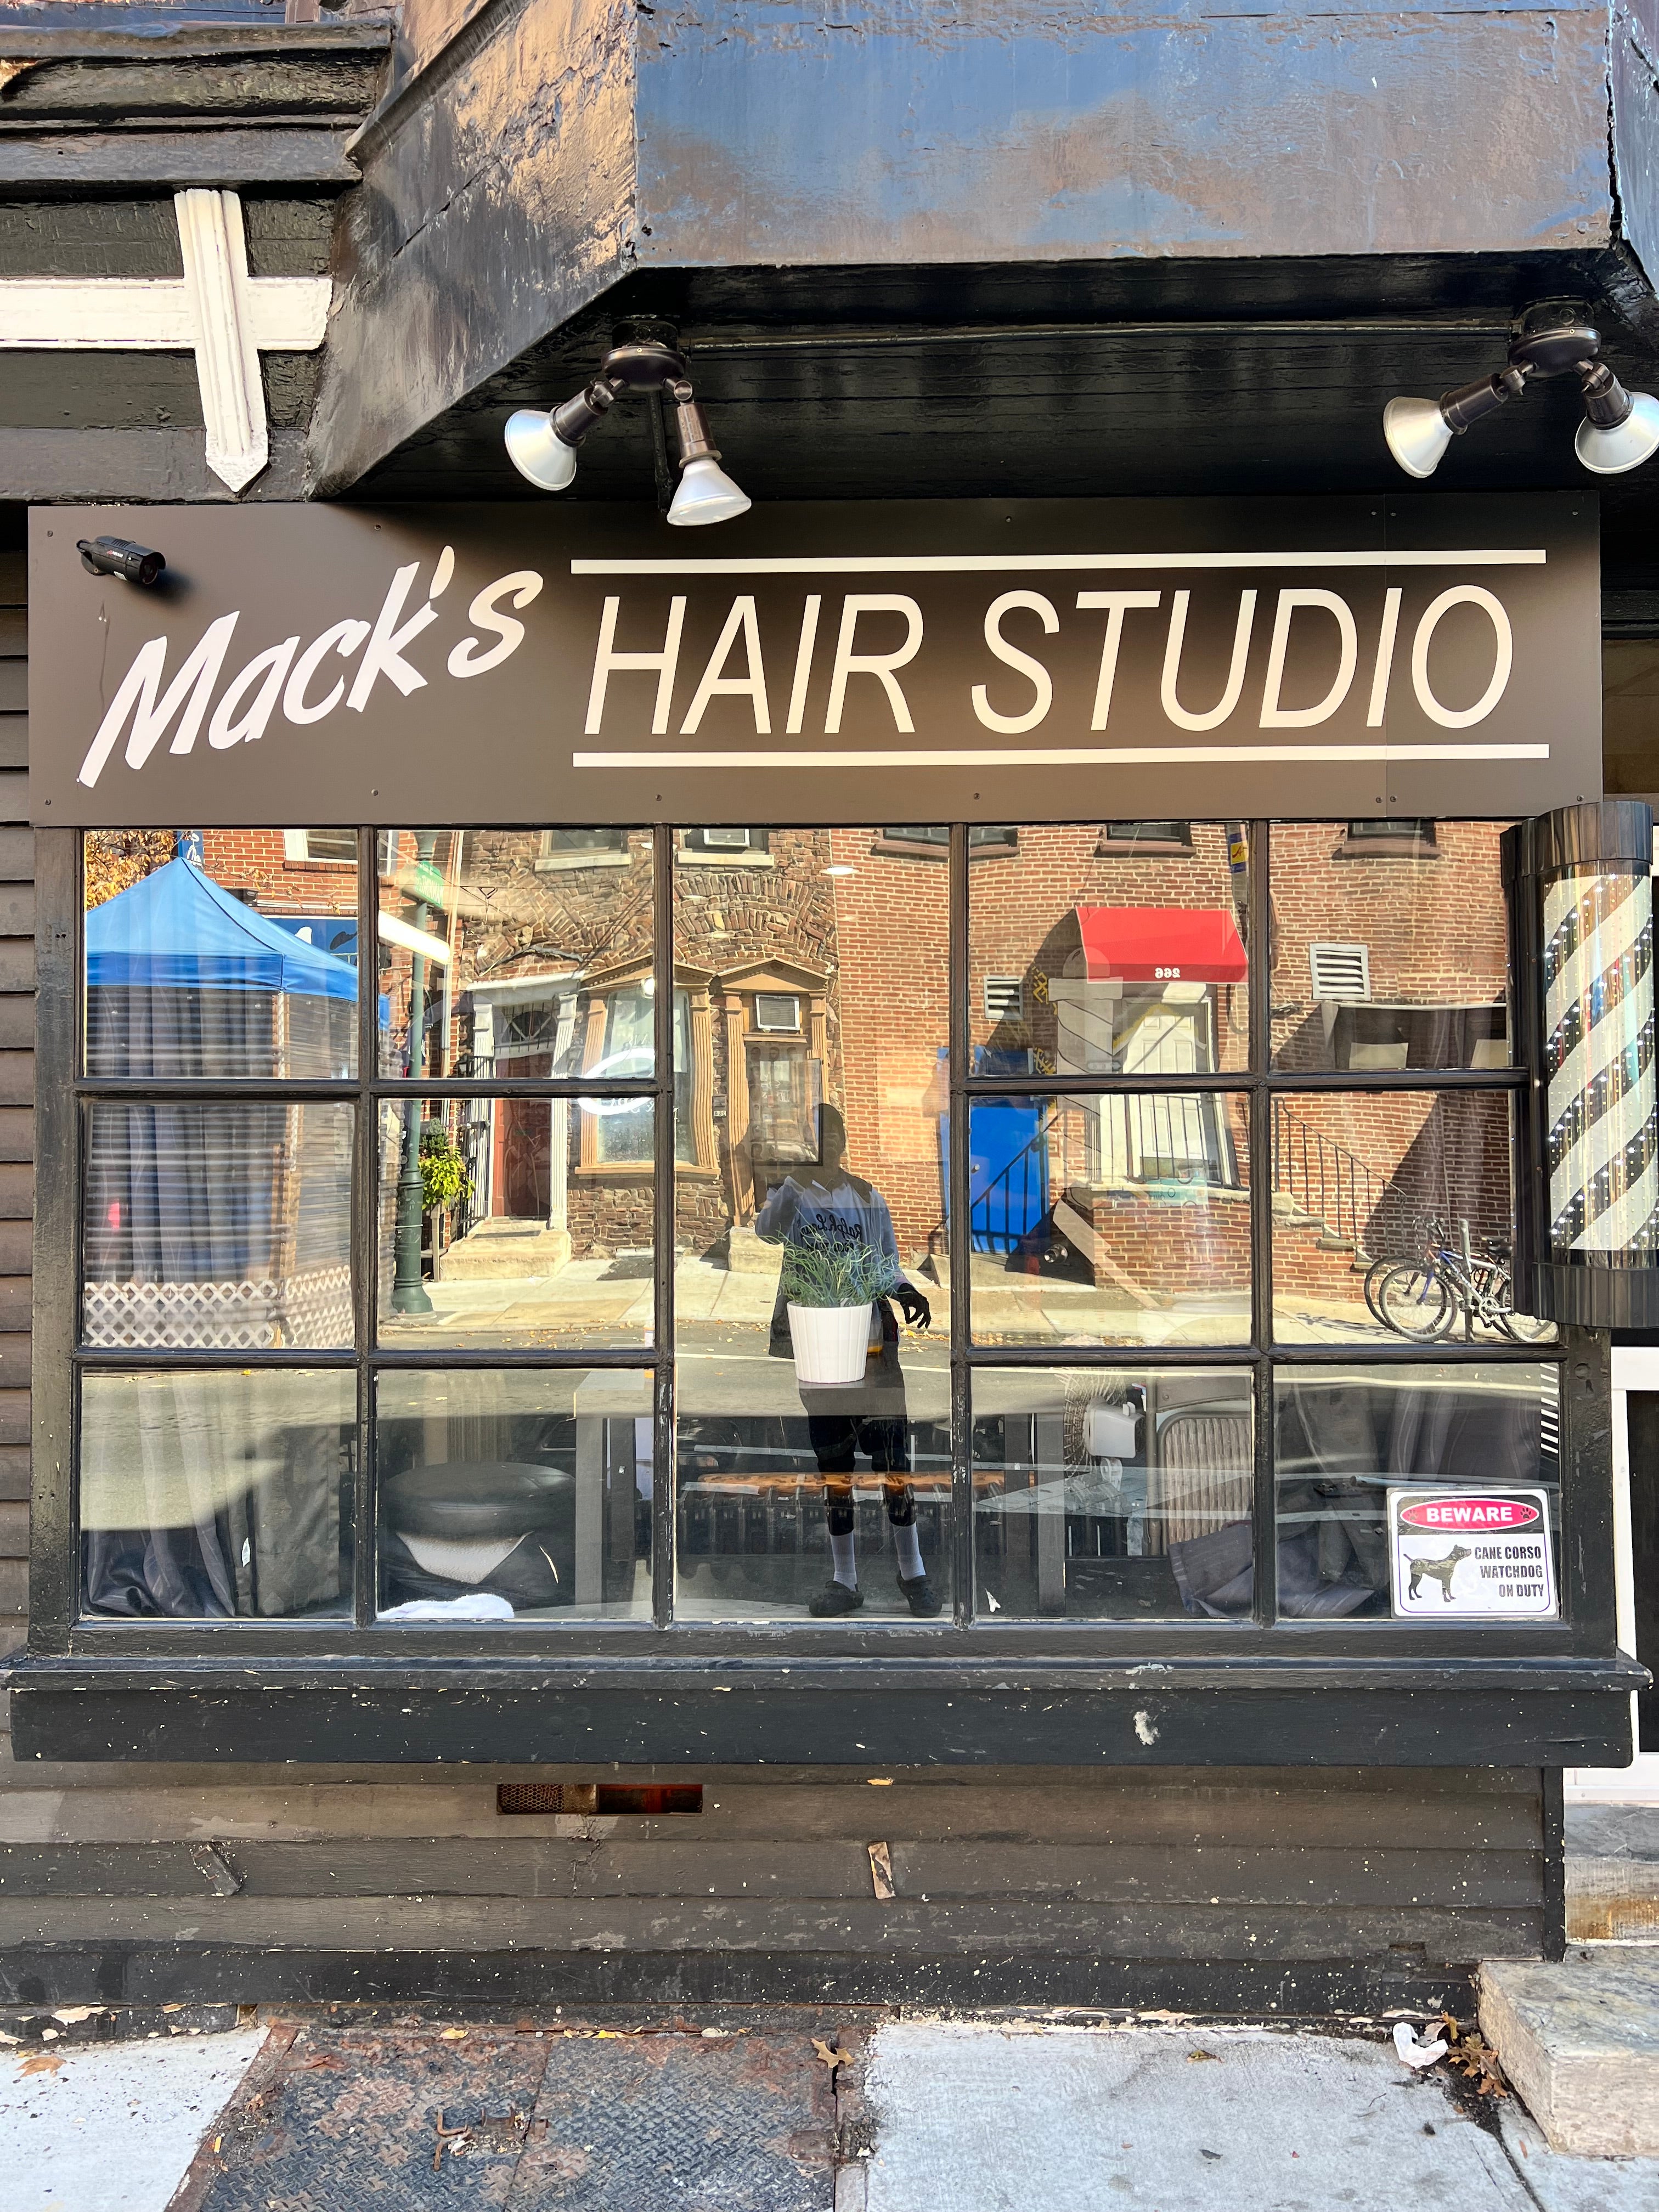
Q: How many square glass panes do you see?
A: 12